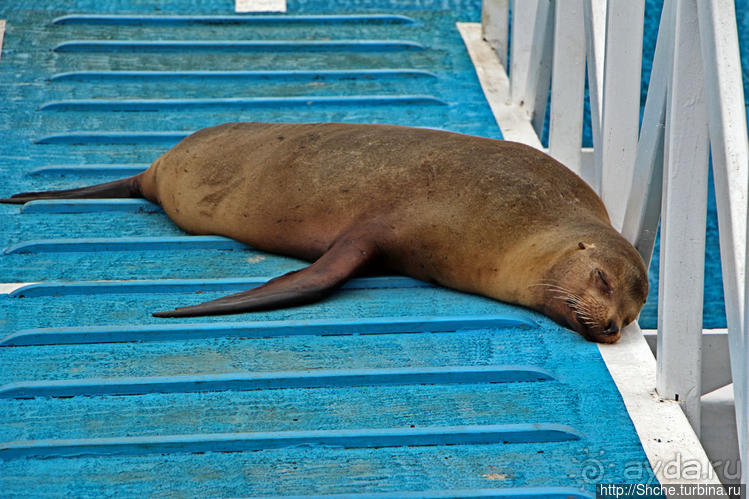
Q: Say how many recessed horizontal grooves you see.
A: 13